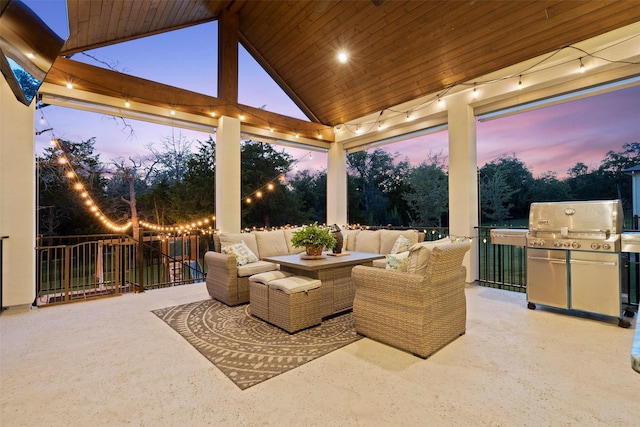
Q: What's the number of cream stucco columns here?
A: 4